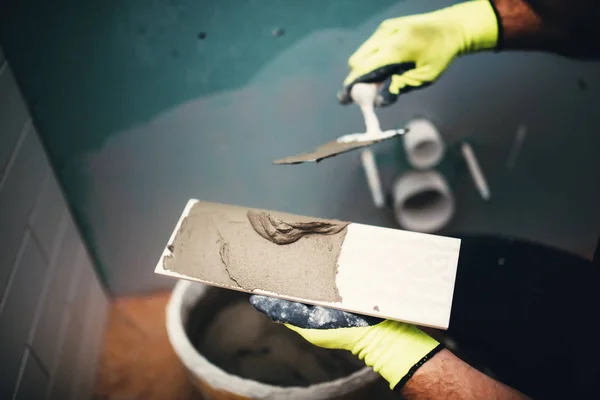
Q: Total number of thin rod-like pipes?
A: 2